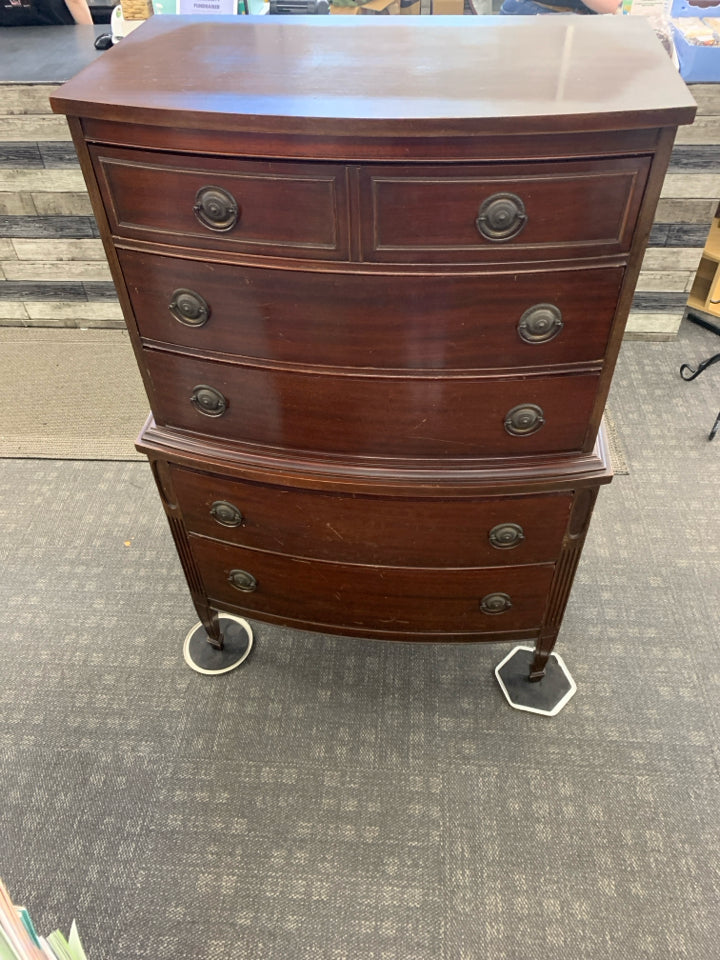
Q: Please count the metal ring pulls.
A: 10